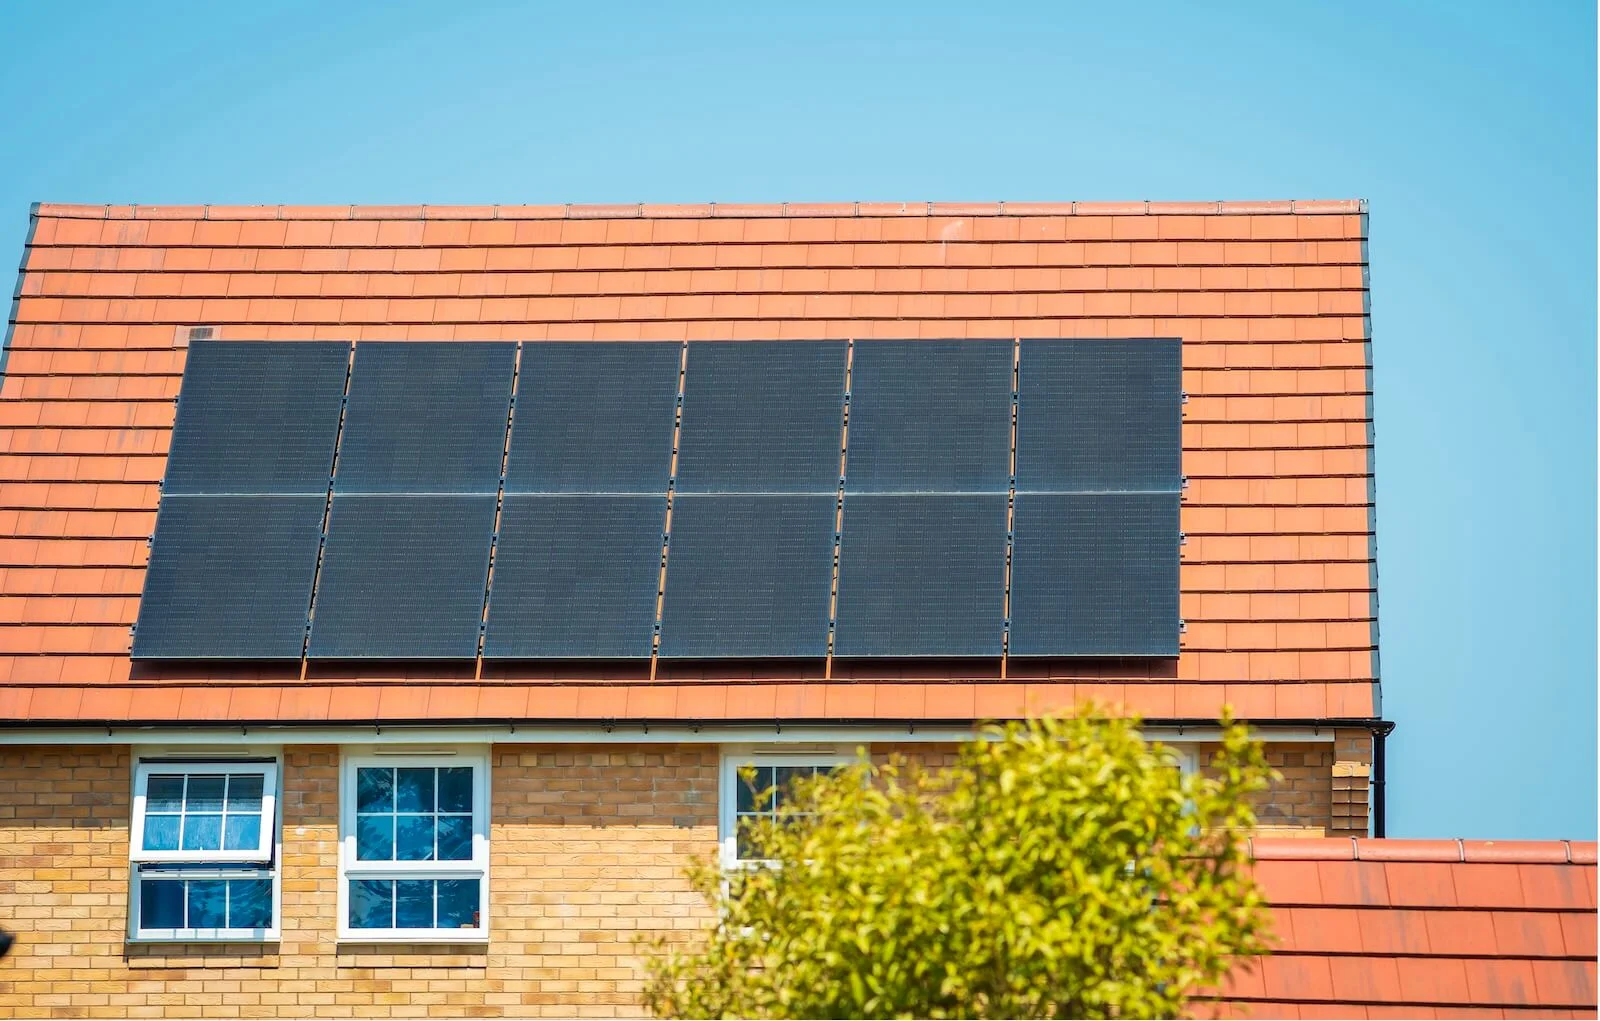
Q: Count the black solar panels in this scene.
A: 12